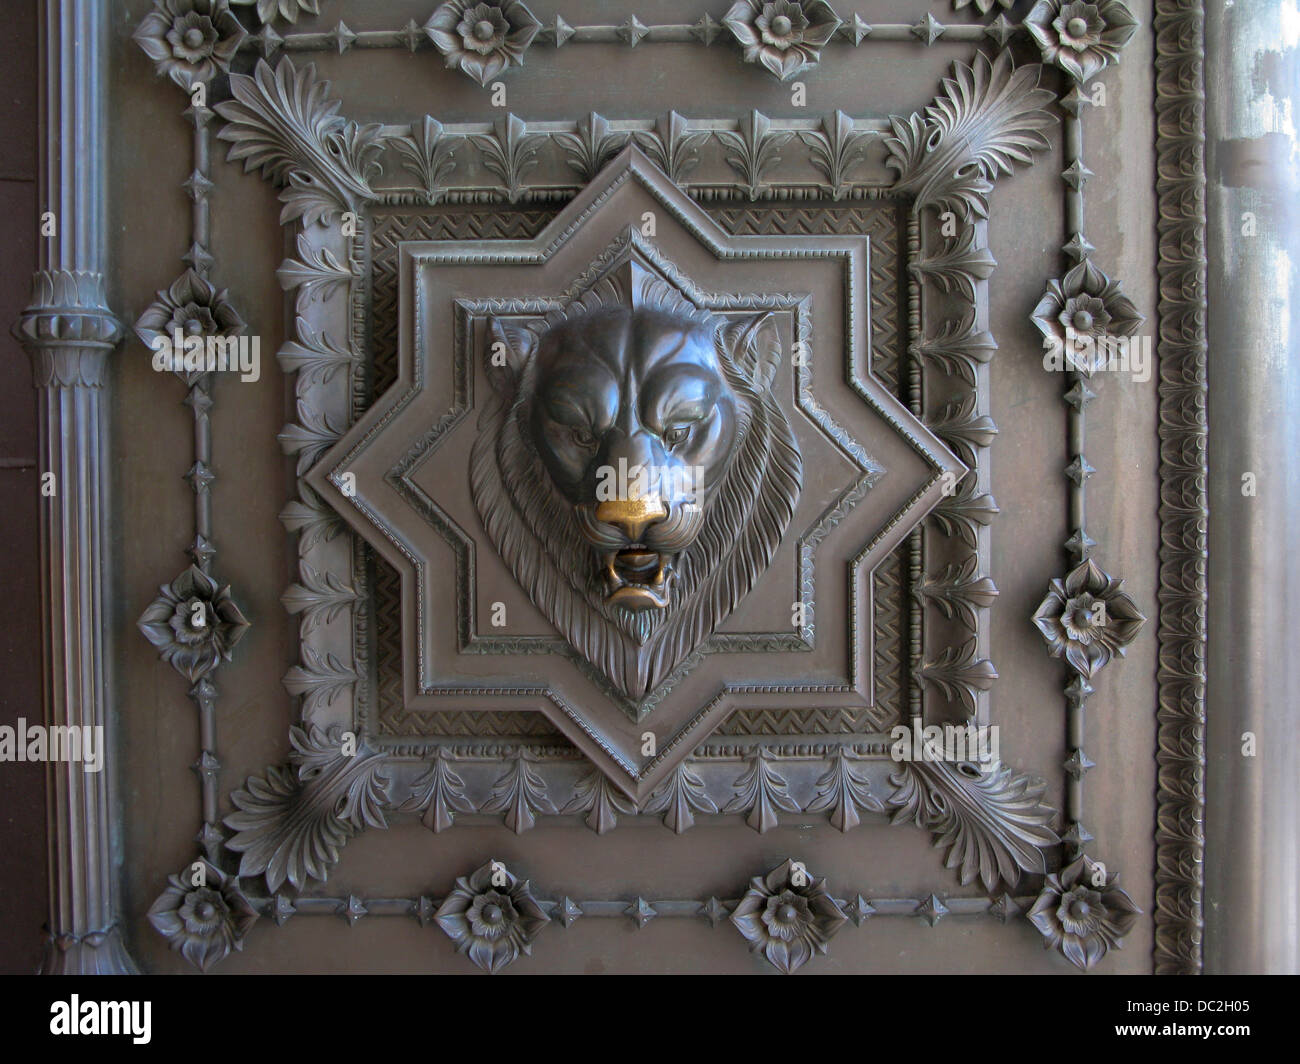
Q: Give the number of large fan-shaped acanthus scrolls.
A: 4